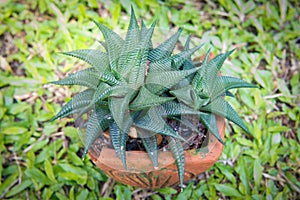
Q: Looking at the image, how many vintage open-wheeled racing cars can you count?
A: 0